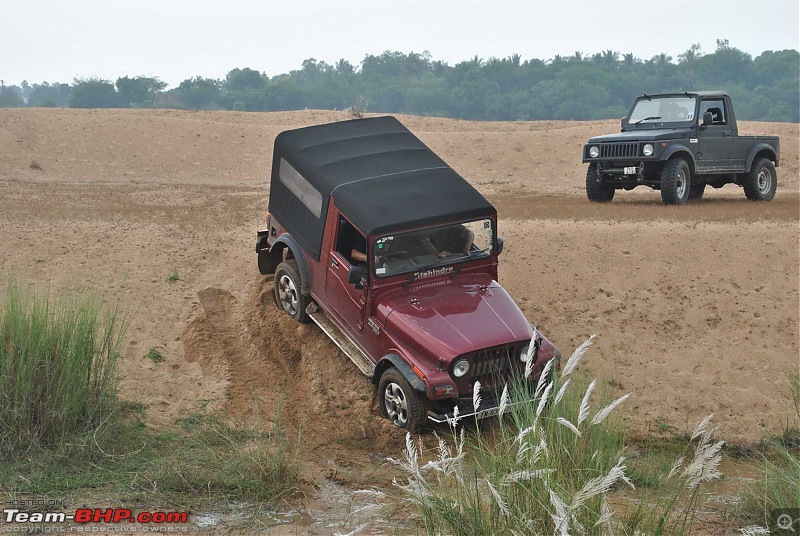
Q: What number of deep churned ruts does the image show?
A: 2